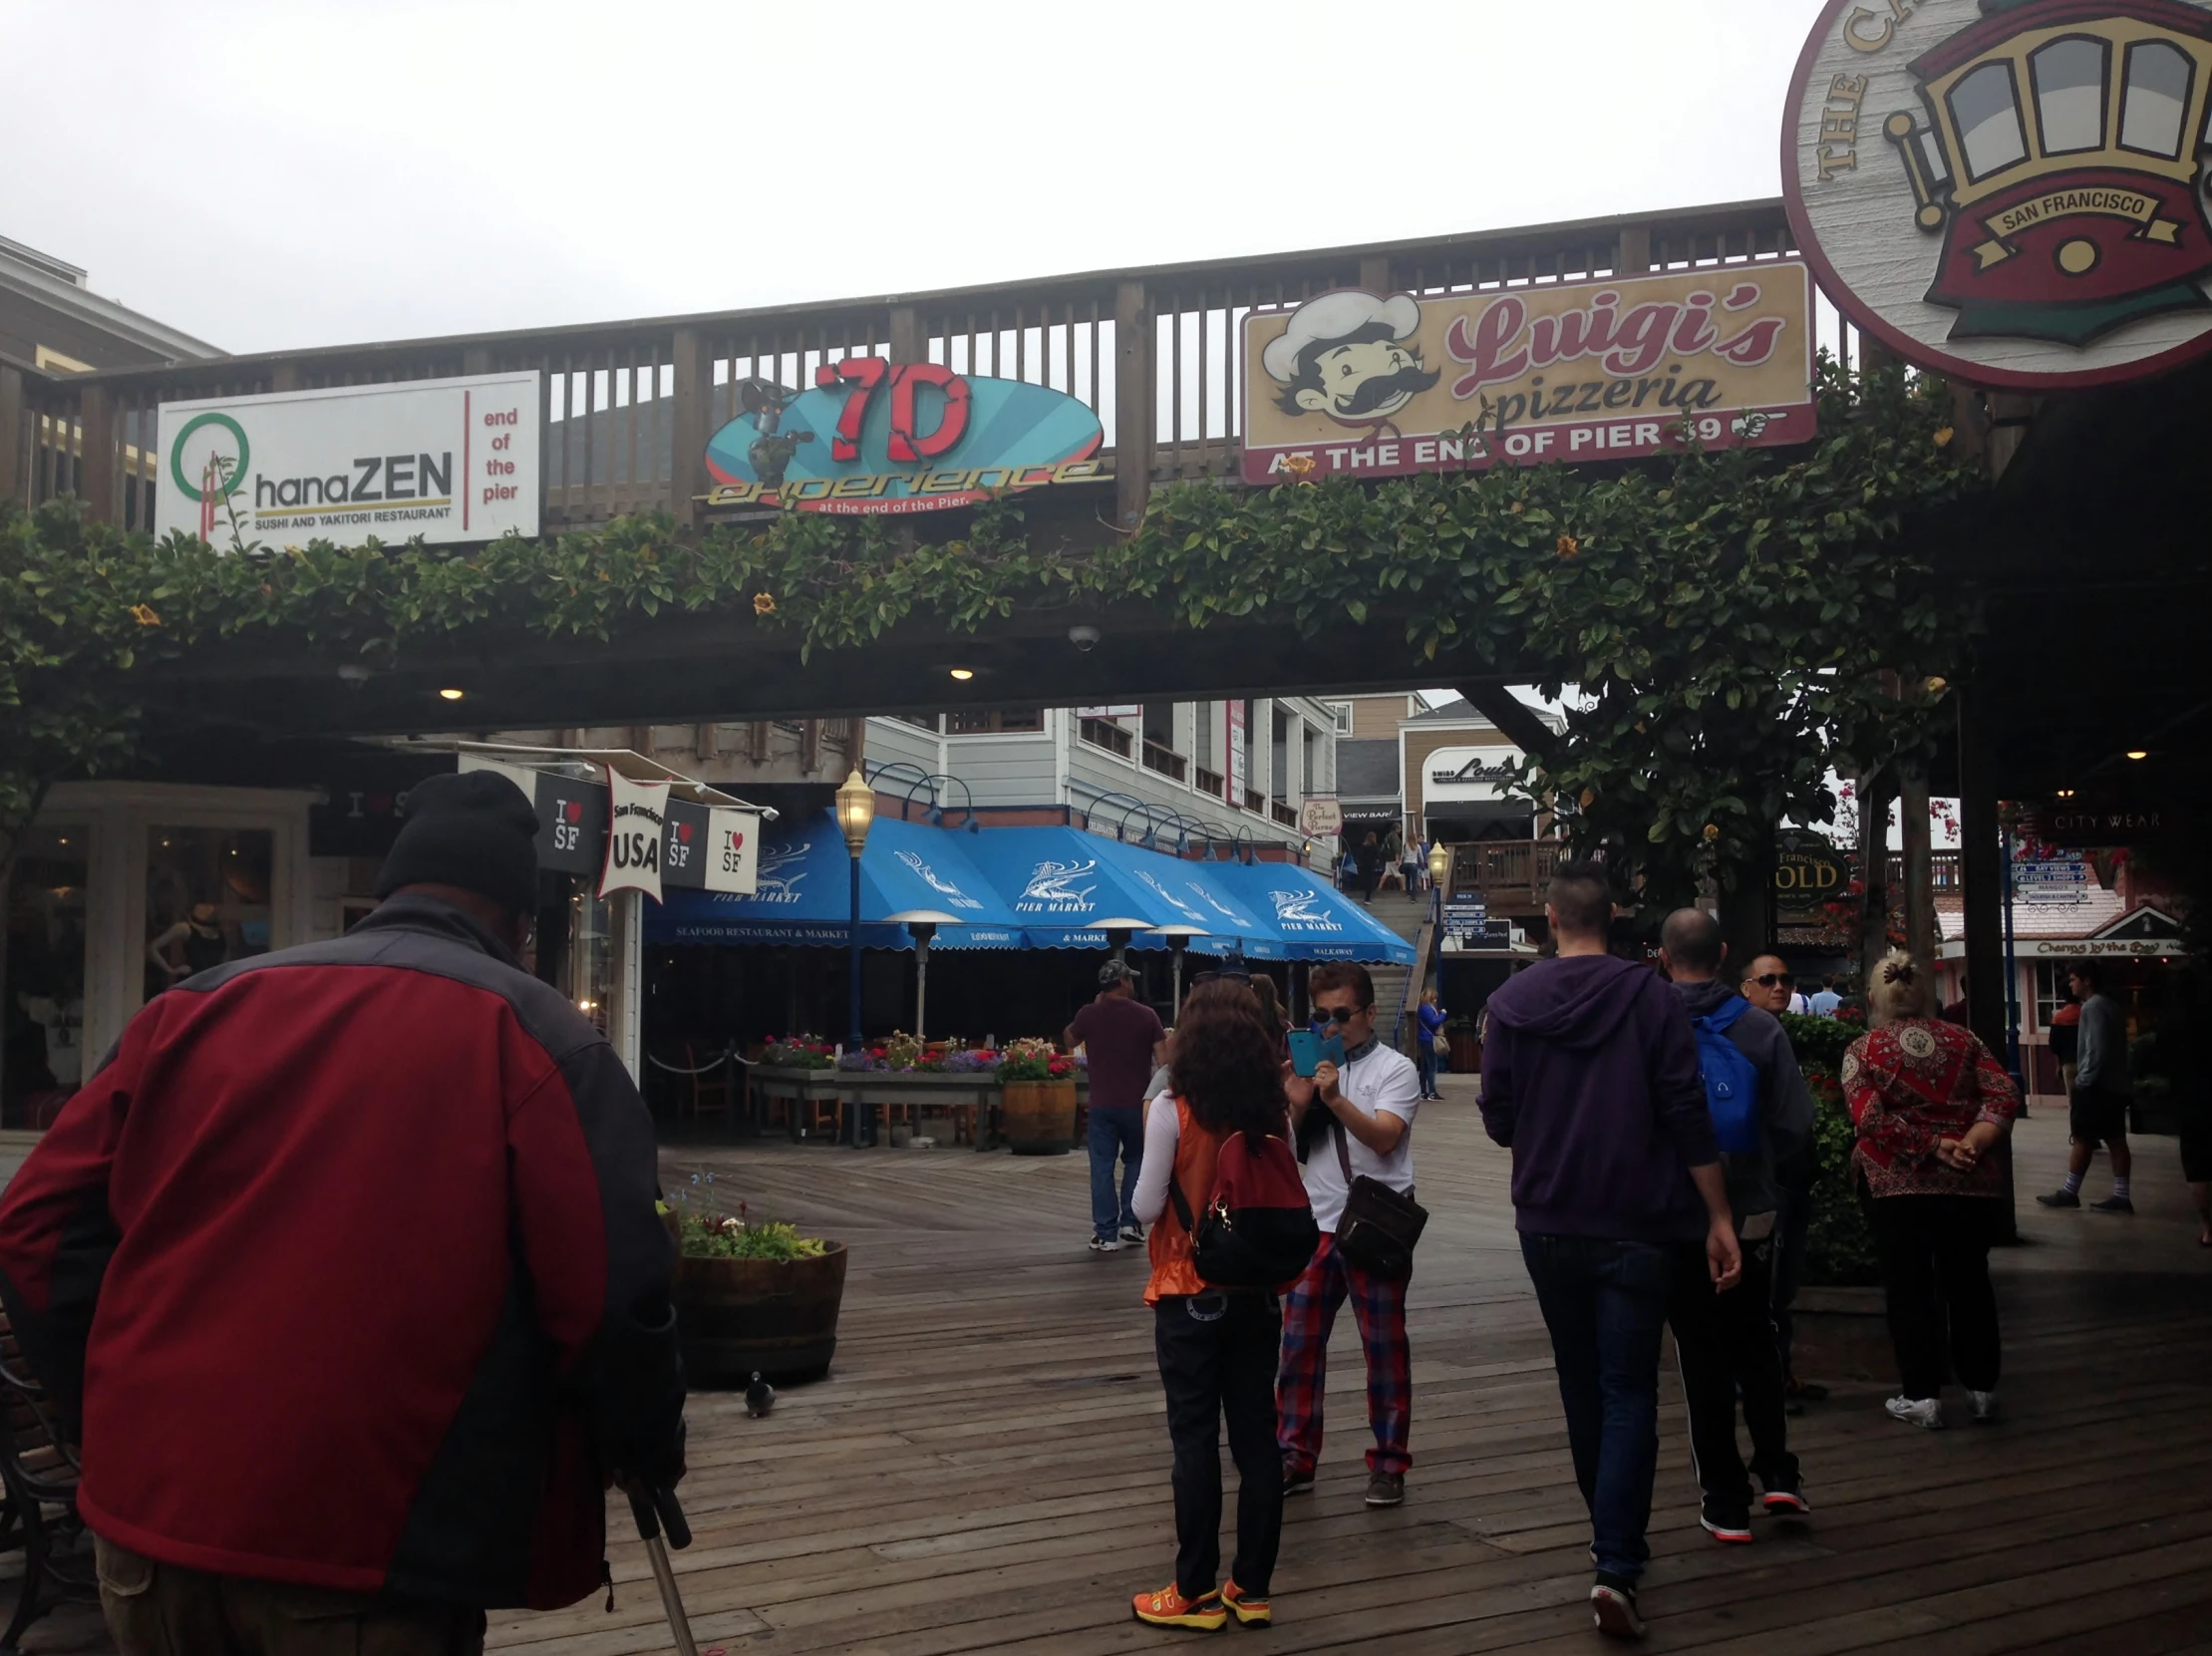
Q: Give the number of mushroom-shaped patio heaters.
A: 3